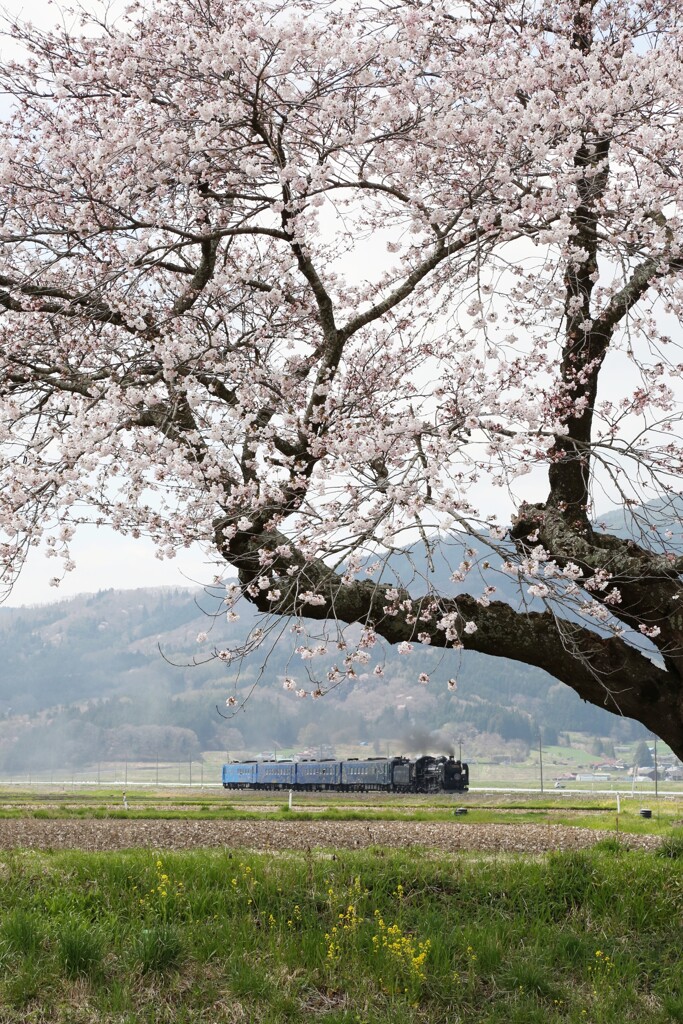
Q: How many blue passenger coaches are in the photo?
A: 4